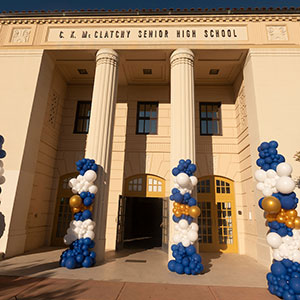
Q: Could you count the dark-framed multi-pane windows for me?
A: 3